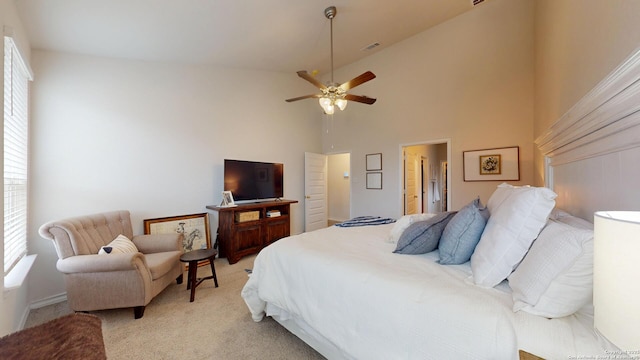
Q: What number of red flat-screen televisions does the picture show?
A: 0